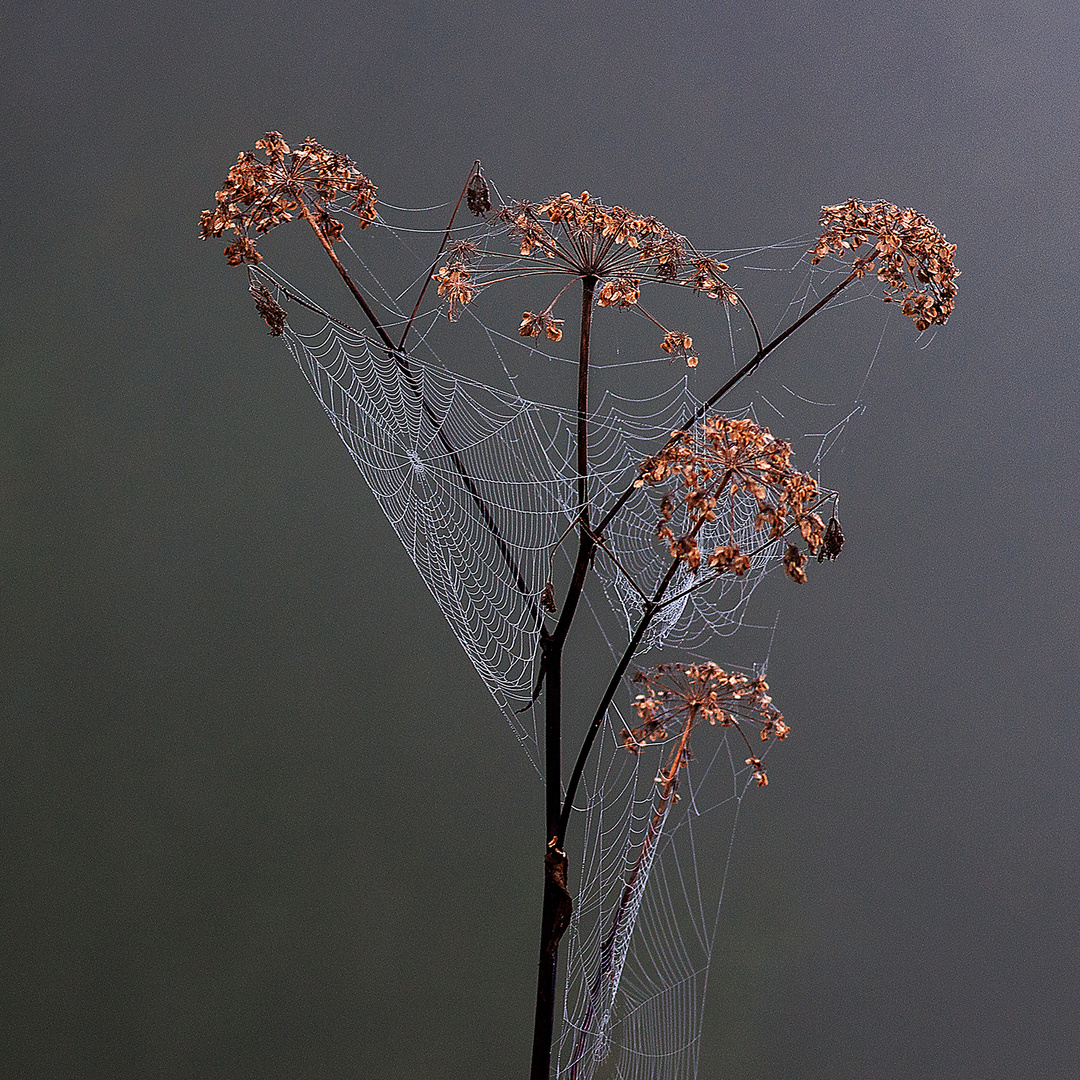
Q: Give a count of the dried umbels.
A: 5